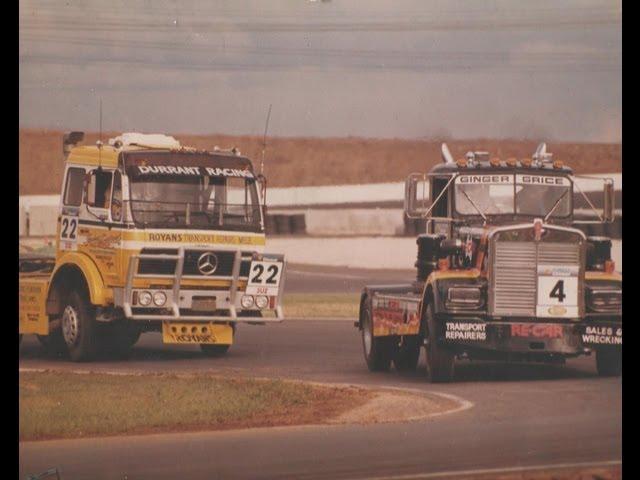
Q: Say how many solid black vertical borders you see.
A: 2